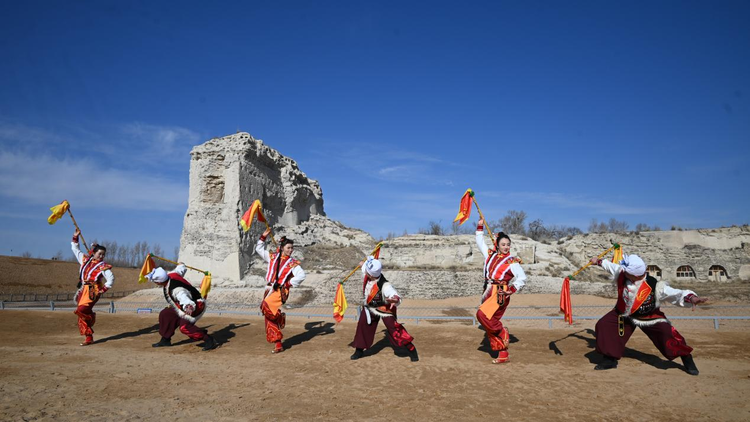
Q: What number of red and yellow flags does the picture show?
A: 9